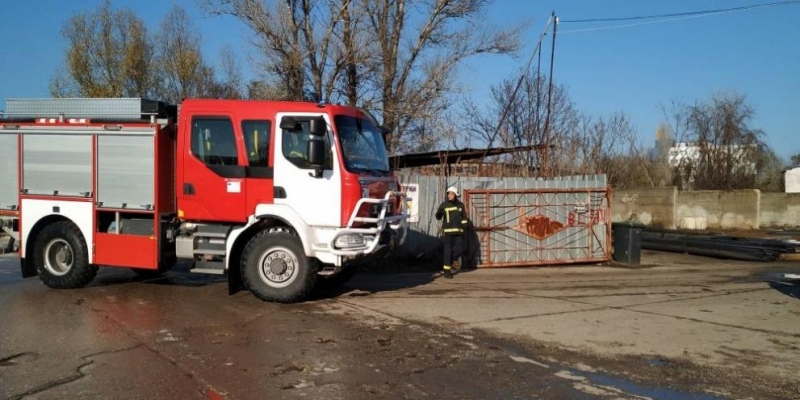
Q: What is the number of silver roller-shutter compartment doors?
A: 3